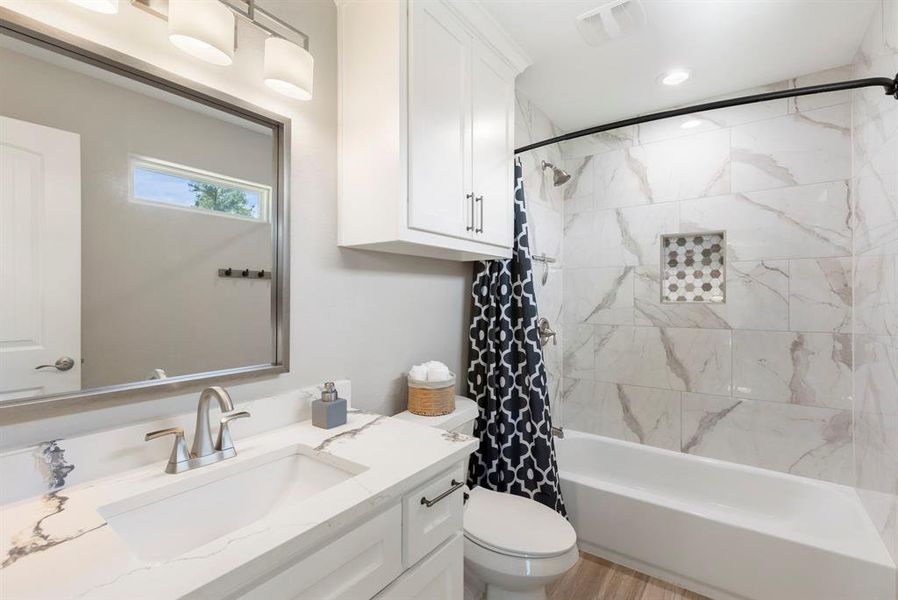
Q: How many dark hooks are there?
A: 3